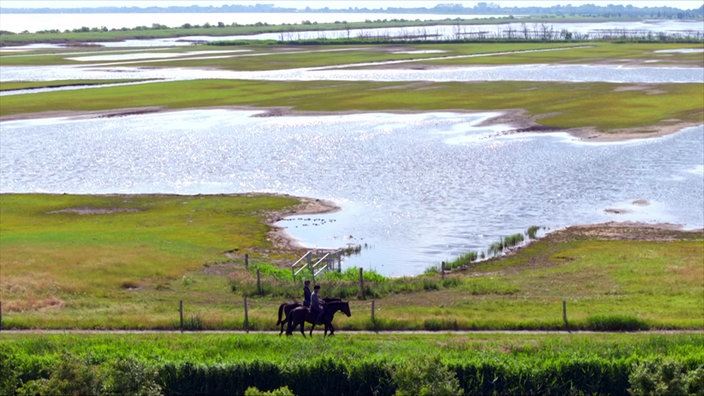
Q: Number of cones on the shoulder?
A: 0